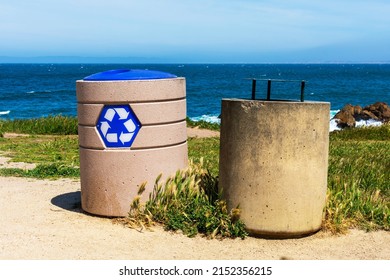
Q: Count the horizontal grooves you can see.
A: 3